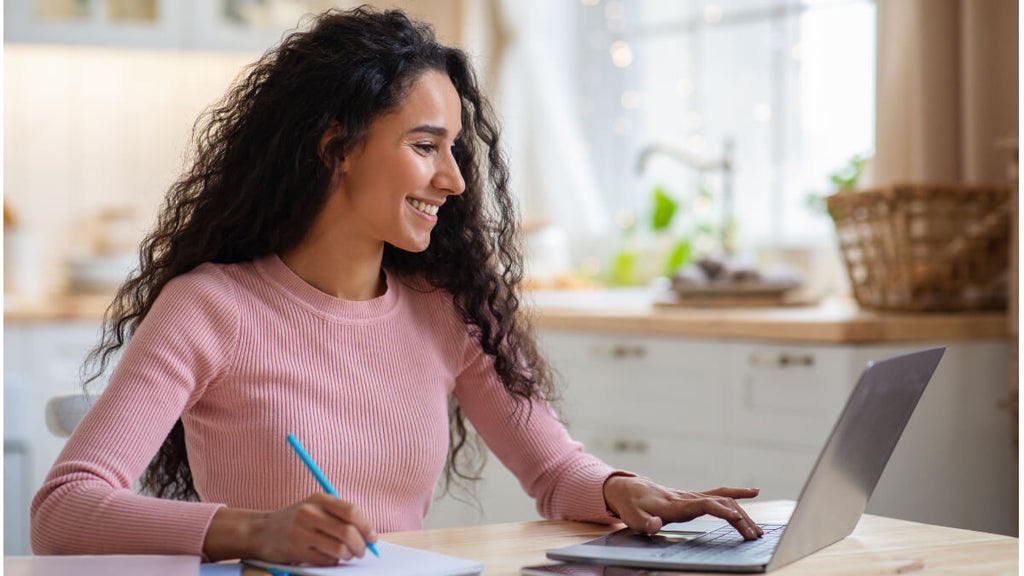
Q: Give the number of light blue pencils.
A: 1